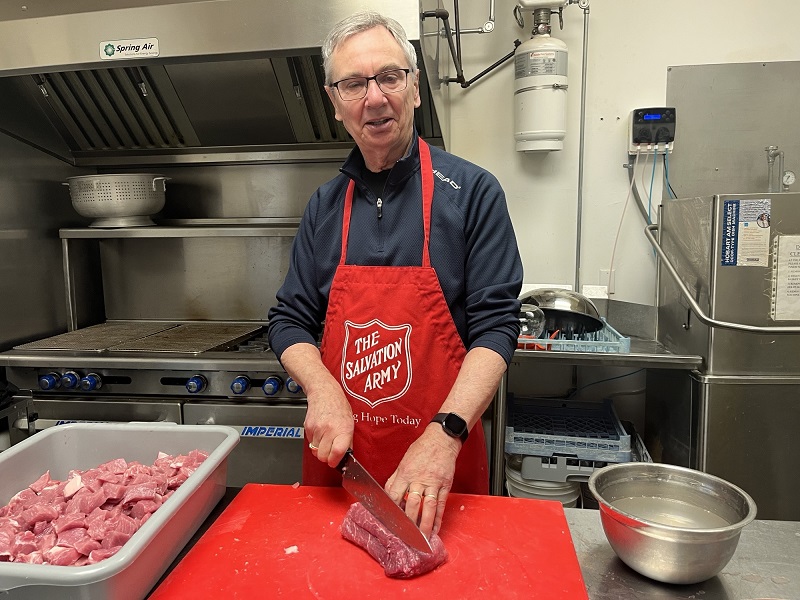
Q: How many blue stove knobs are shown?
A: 7